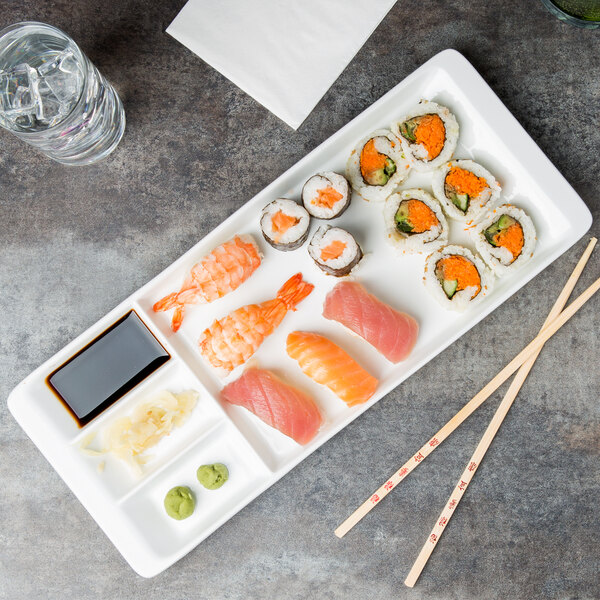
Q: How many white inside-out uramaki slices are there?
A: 6